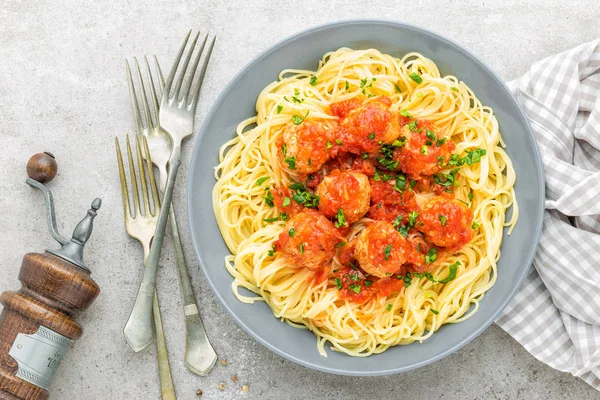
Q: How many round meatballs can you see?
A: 7